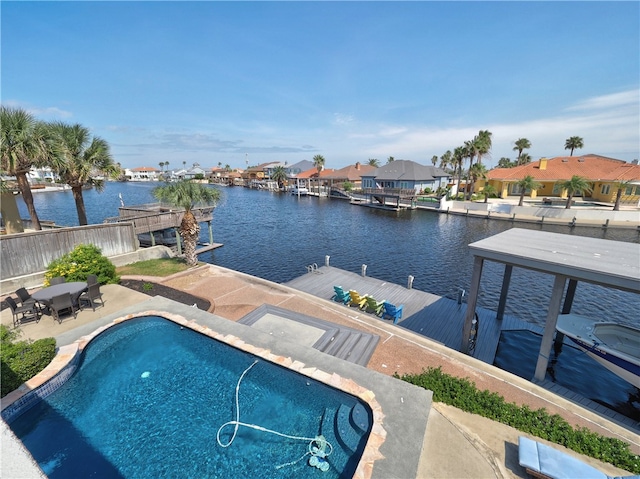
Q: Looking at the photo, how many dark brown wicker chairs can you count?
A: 6